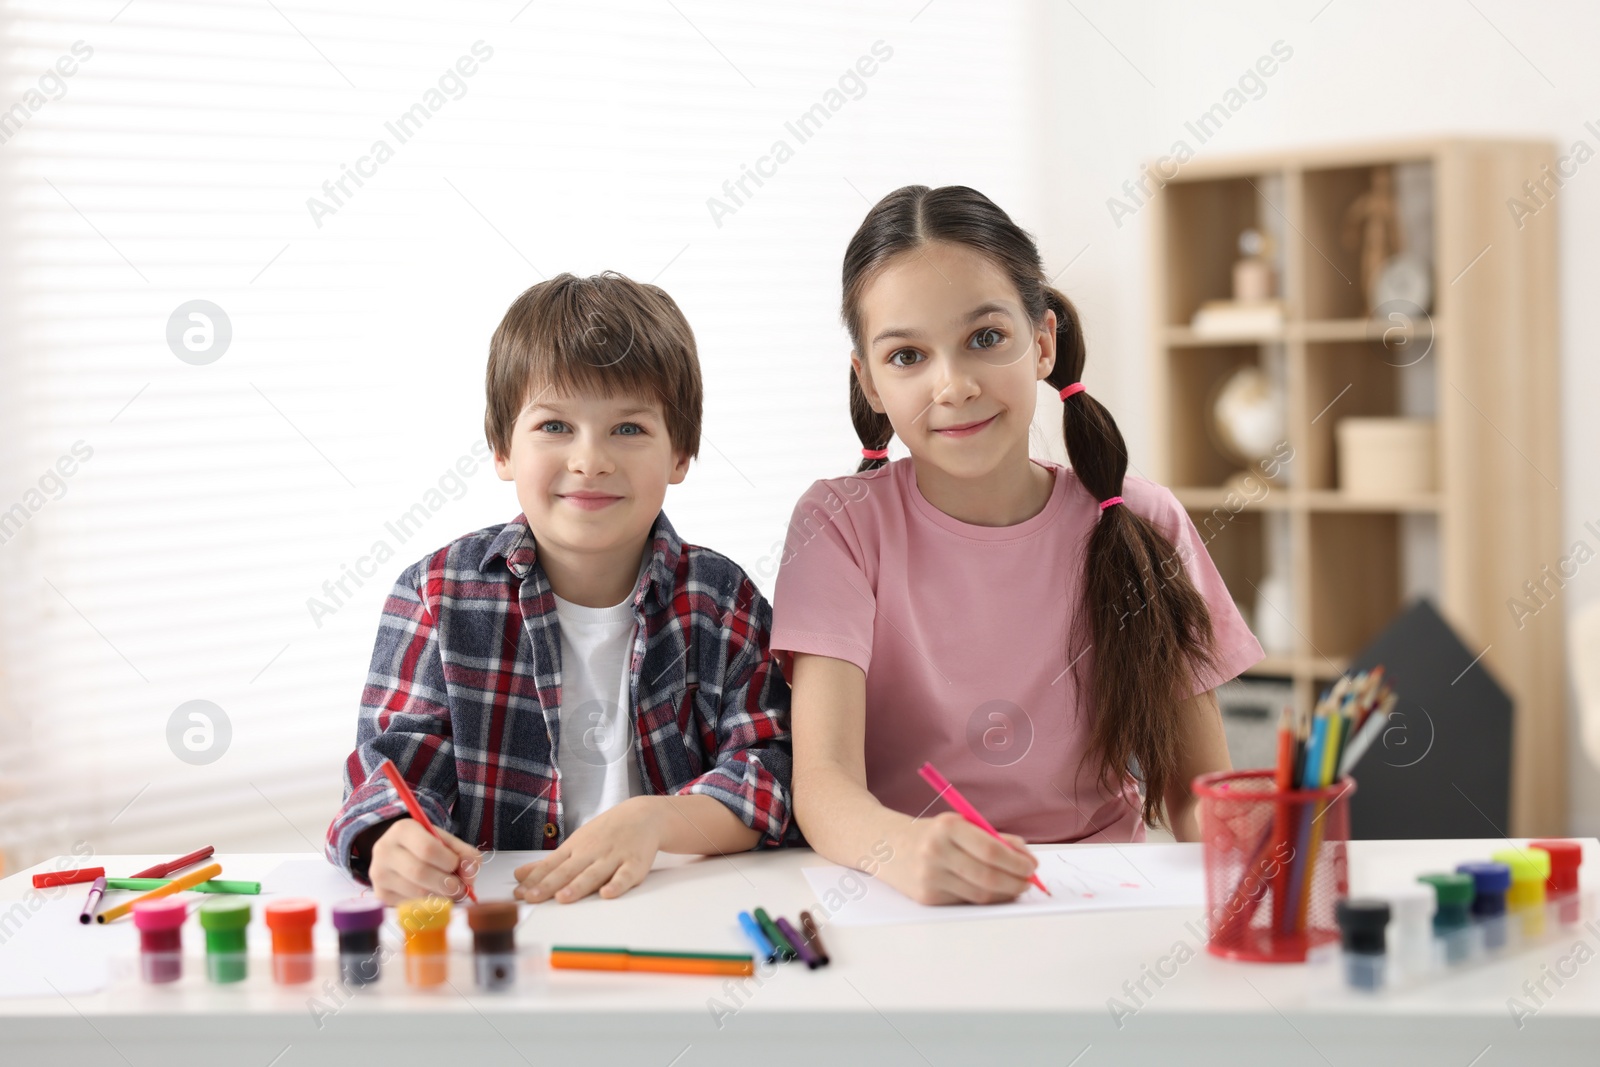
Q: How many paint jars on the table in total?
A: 12